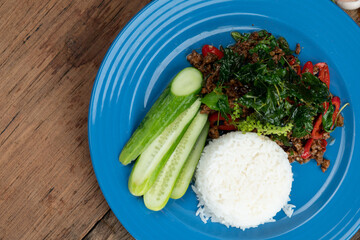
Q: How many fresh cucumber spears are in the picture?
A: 4